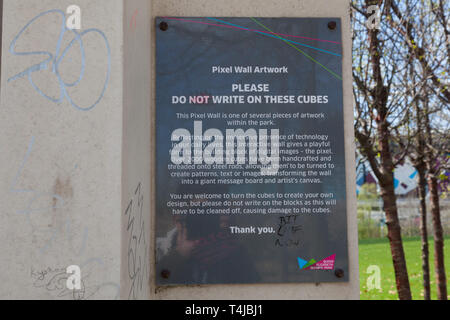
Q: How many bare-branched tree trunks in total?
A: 3